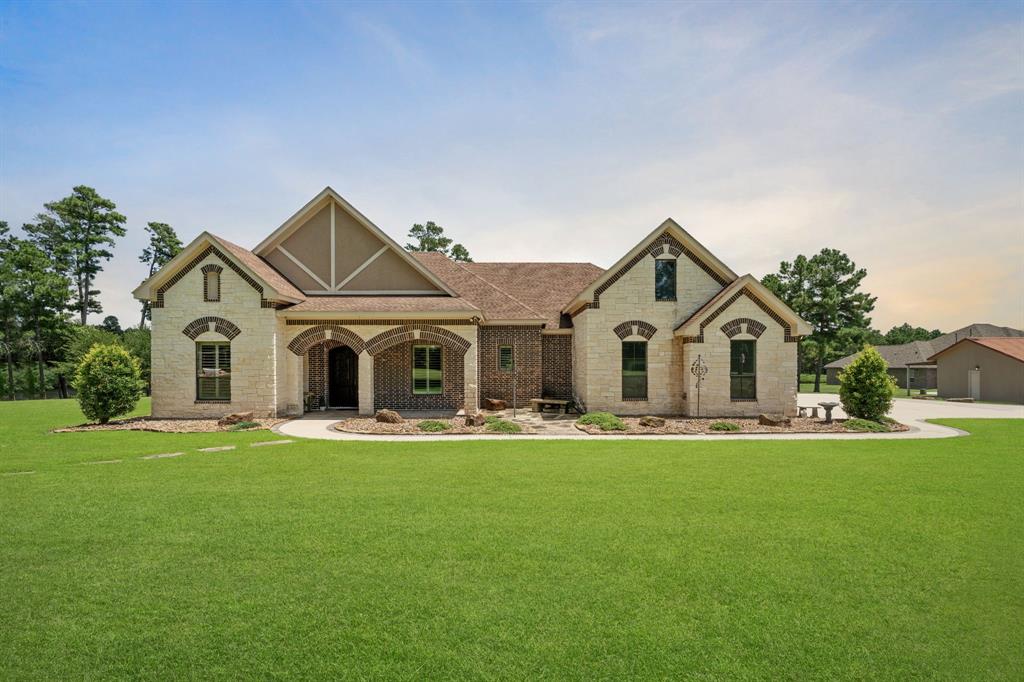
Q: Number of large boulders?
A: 6